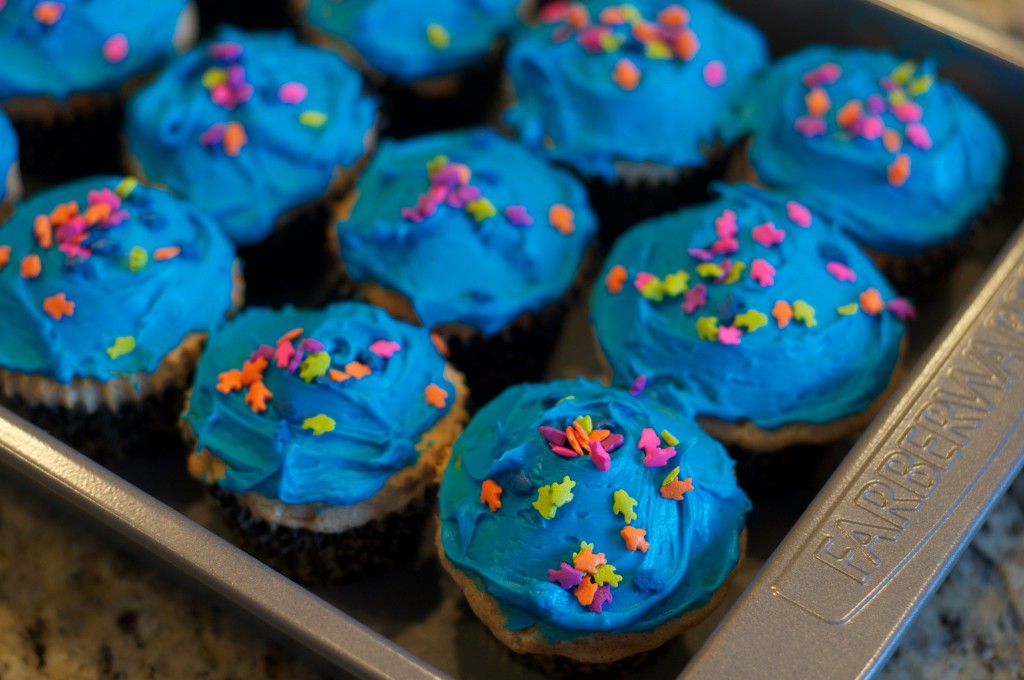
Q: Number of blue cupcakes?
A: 11